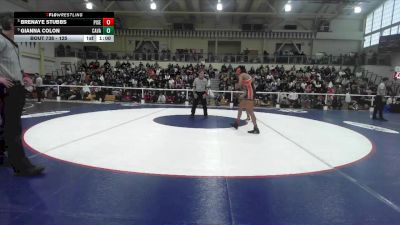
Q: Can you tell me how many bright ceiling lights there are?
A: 5